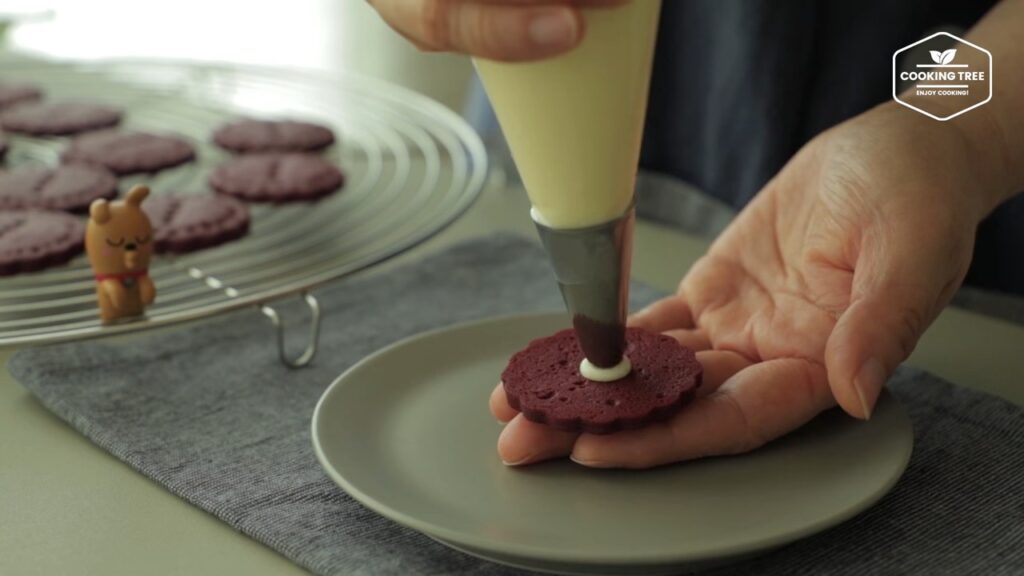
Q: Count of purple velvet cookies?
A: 10